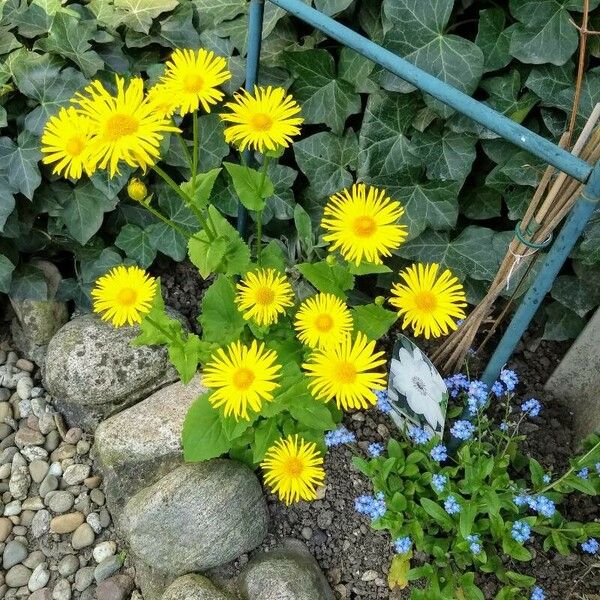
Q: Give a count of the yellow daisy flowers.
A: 13